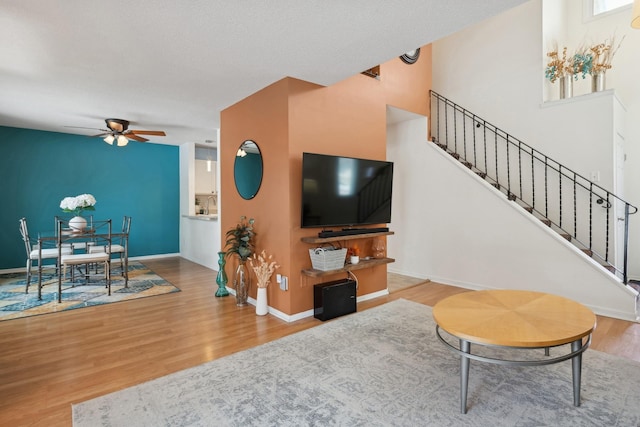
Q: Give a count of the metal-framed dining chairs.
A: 4